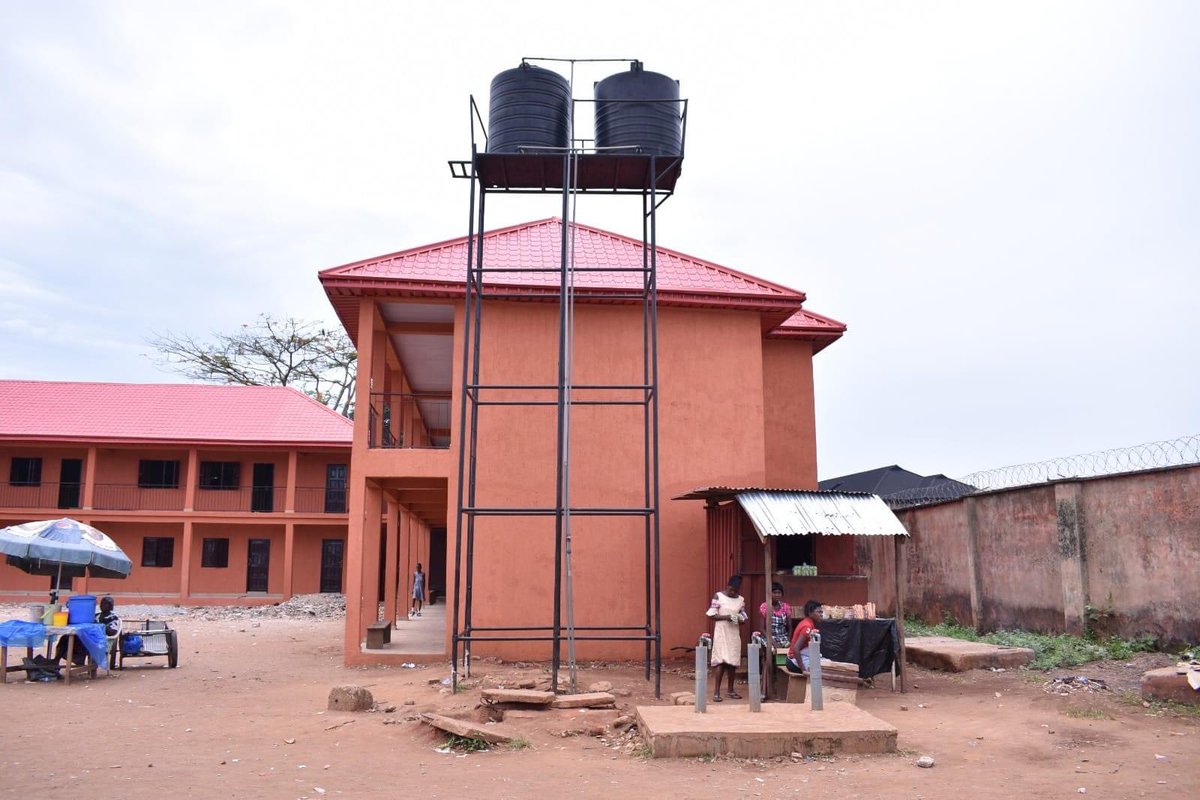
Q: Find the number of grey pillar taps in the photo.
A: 3